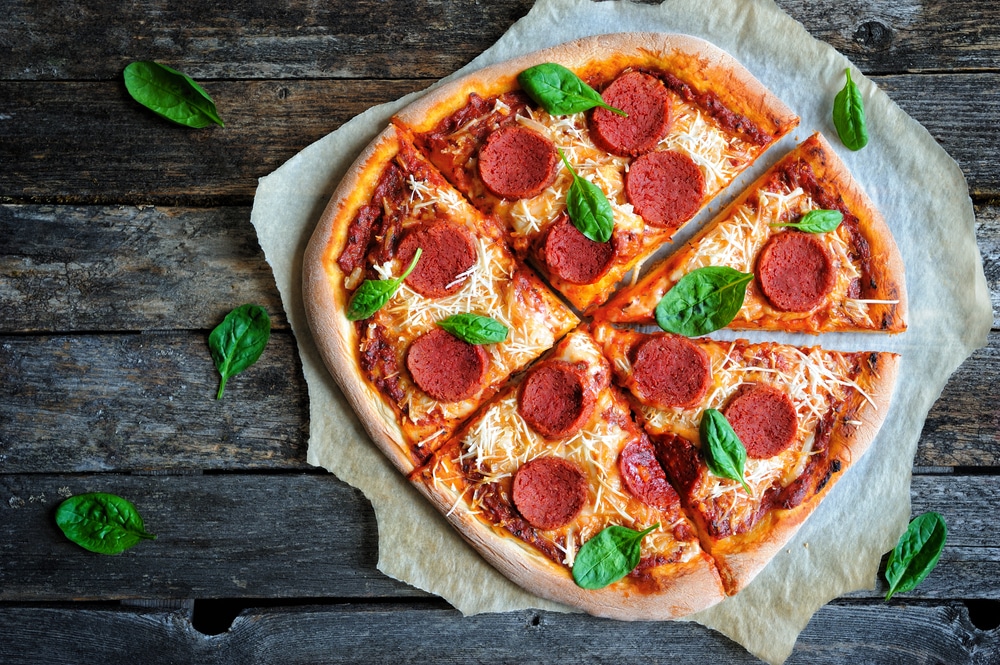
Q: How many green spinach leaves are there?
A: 13